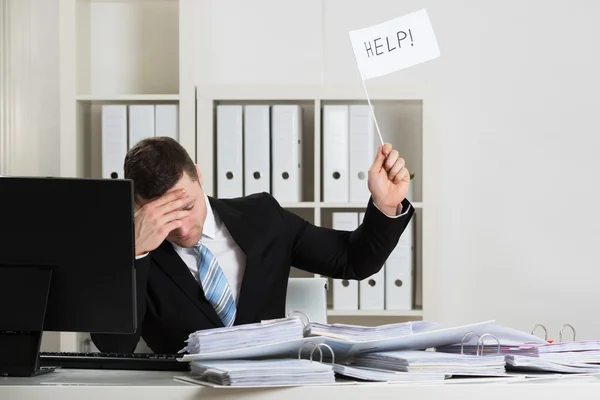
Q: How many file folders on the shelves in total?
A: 11